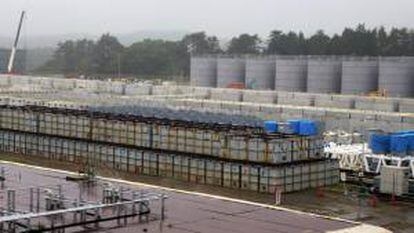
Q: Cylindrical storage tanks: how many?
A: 7